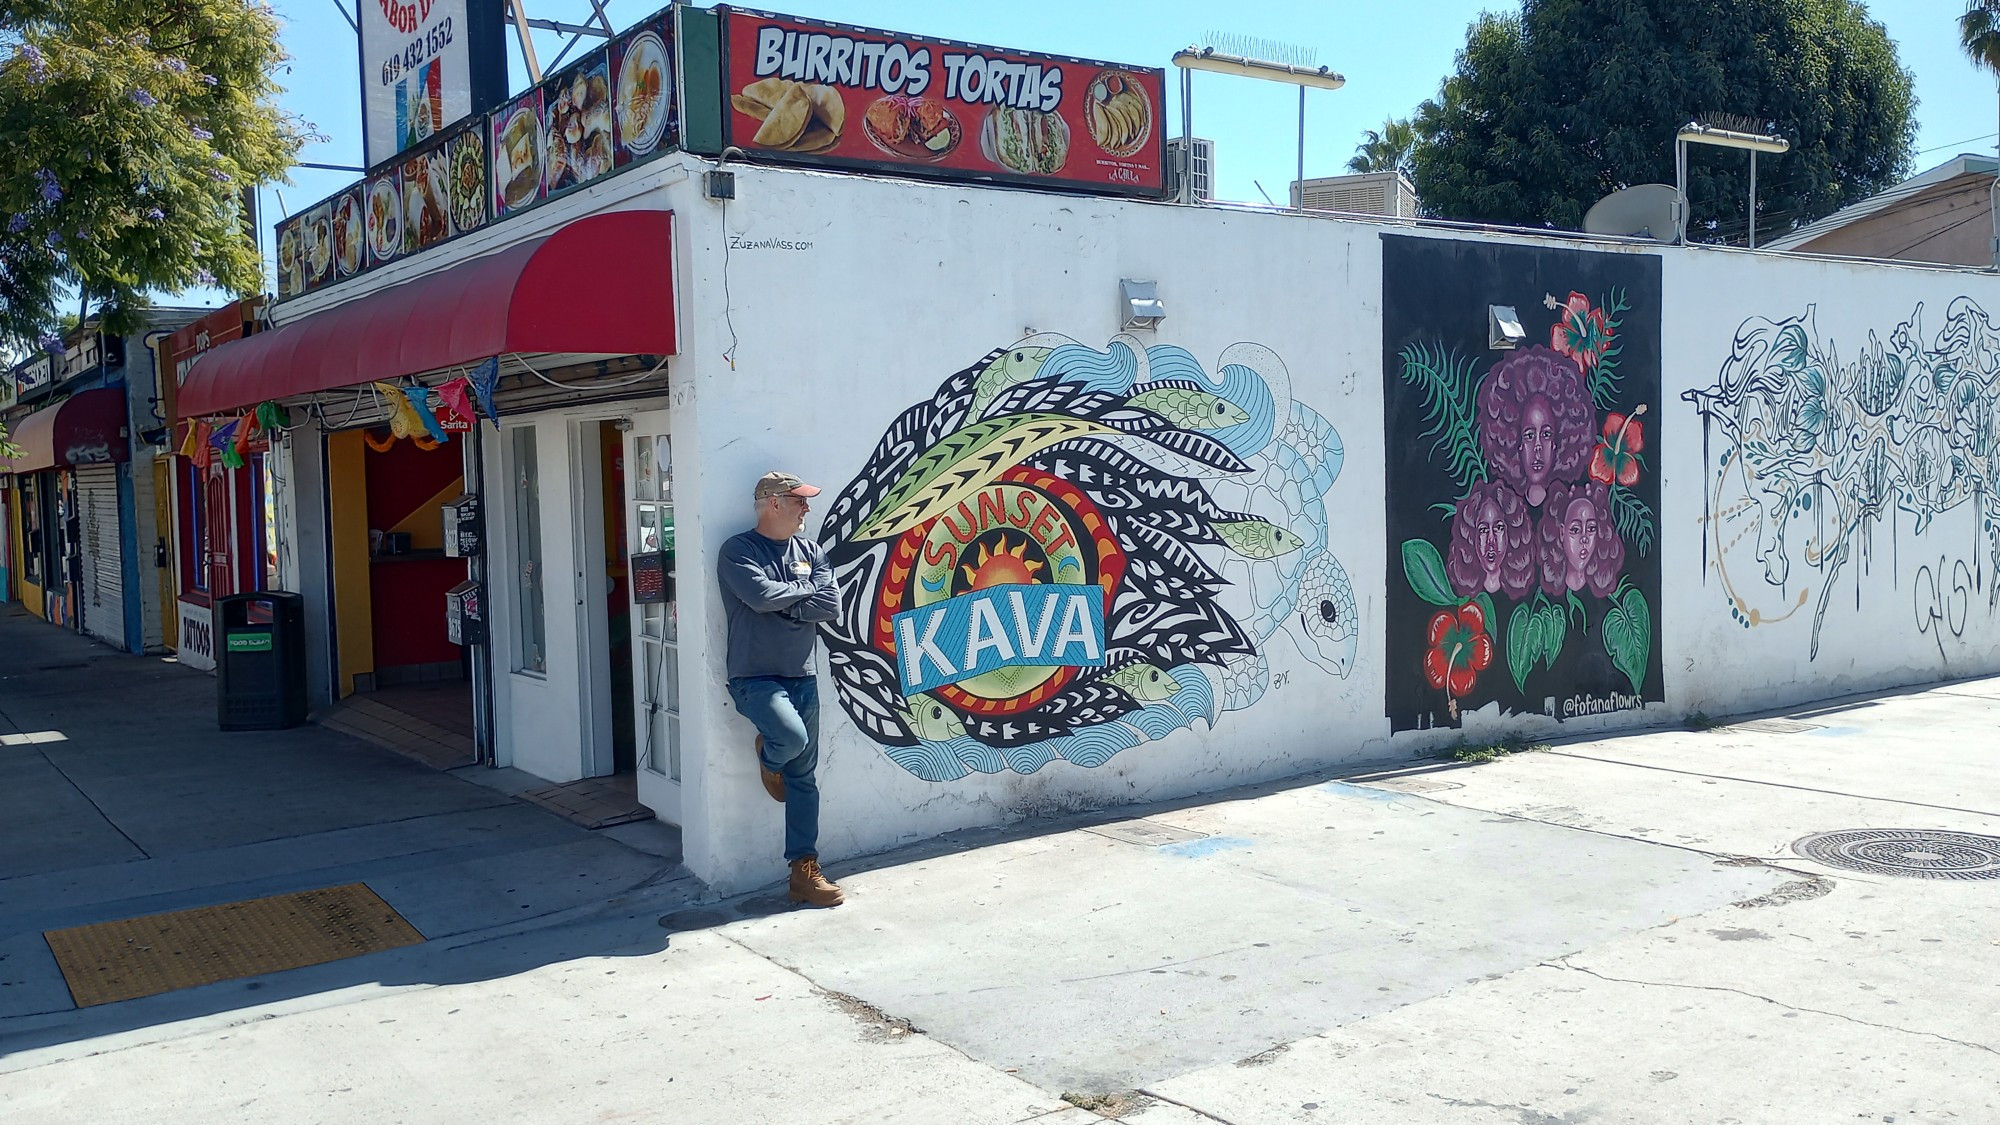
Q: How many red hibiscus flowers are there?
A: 3